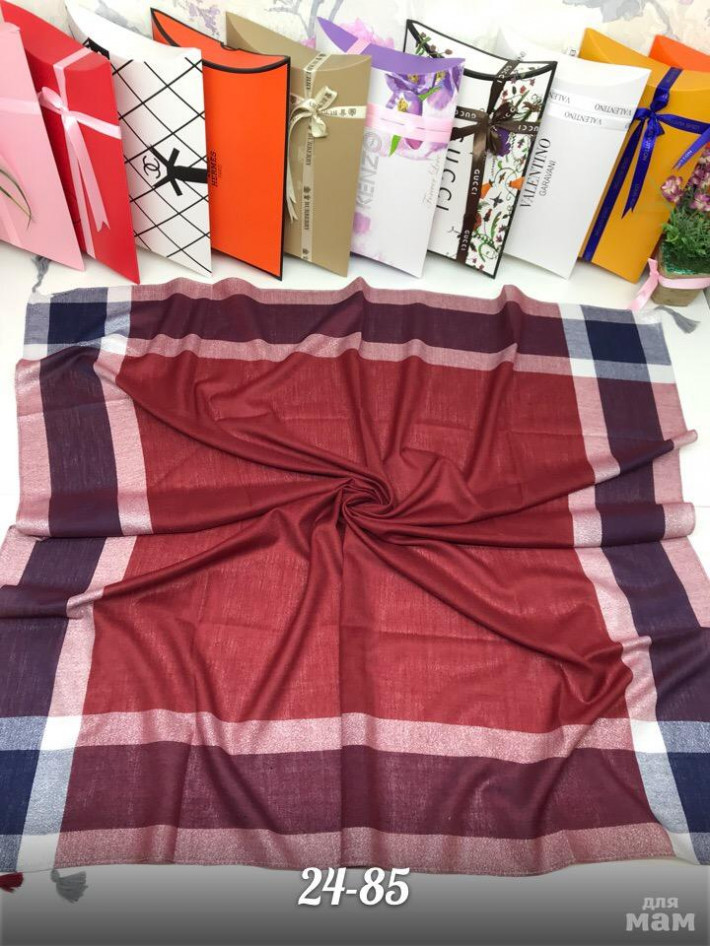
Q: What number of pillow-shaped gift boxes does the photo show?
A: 10